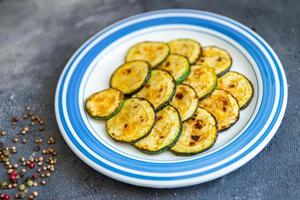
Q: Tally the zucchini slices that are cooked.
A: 14